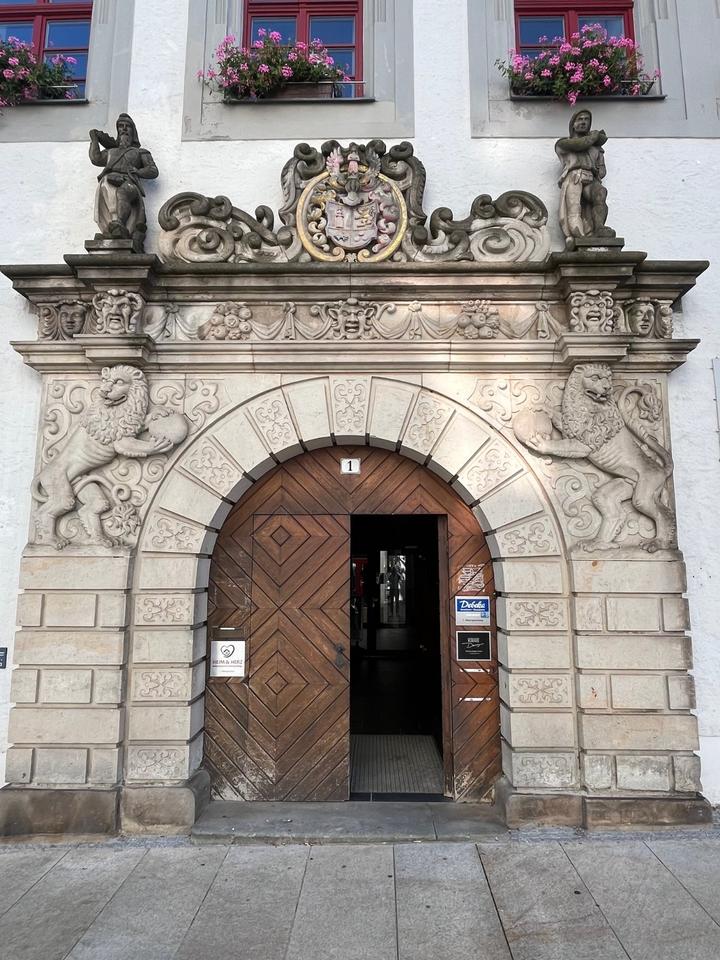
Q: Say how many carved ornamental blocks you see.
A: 13